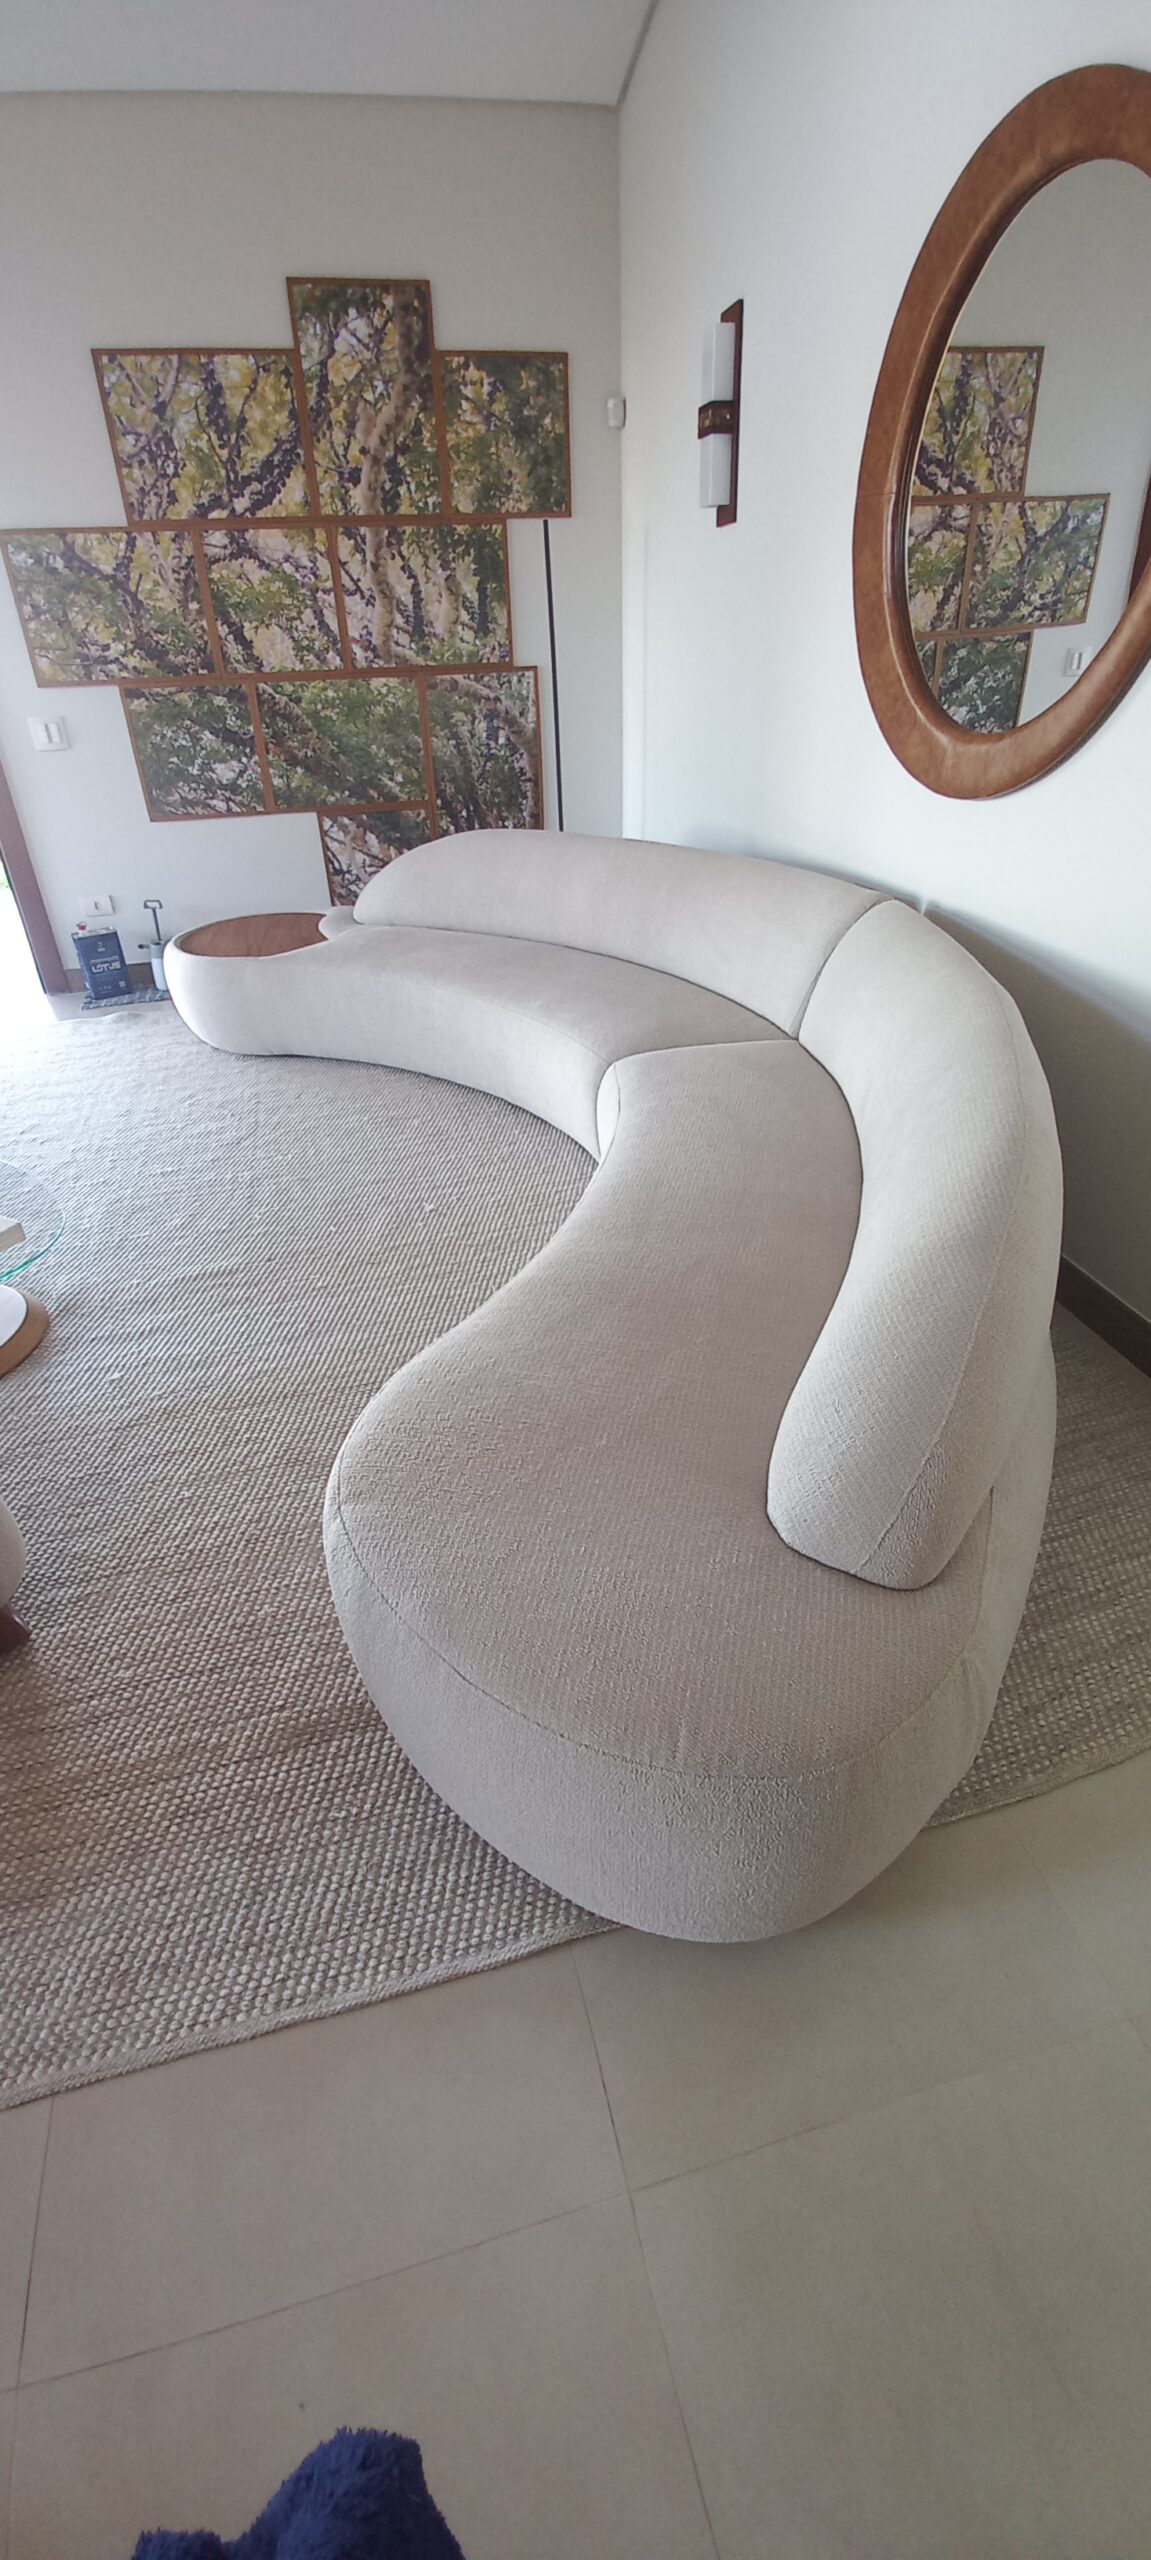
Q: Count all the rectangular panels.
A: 10